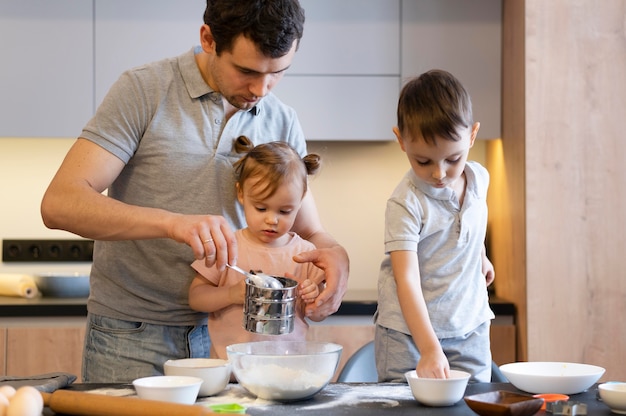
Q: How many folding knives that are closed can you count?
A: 0